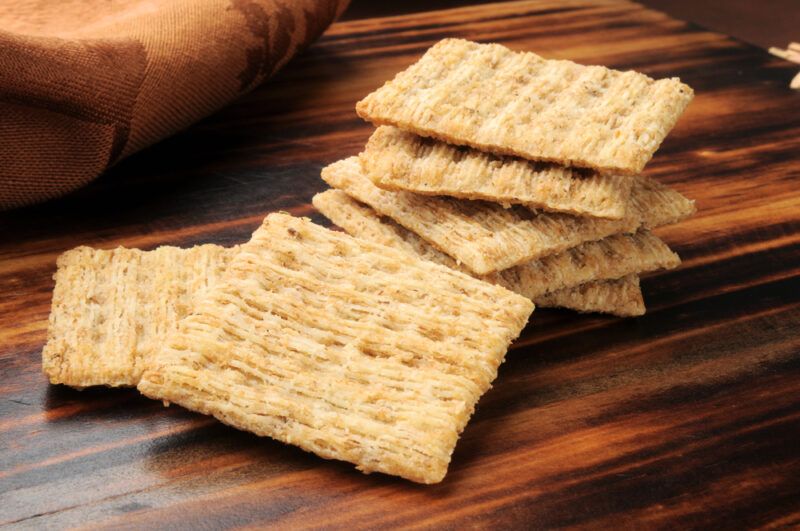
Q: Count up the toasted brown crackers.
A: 7